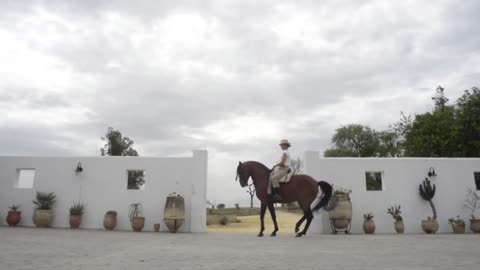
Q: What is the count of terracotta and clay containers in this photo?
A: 13